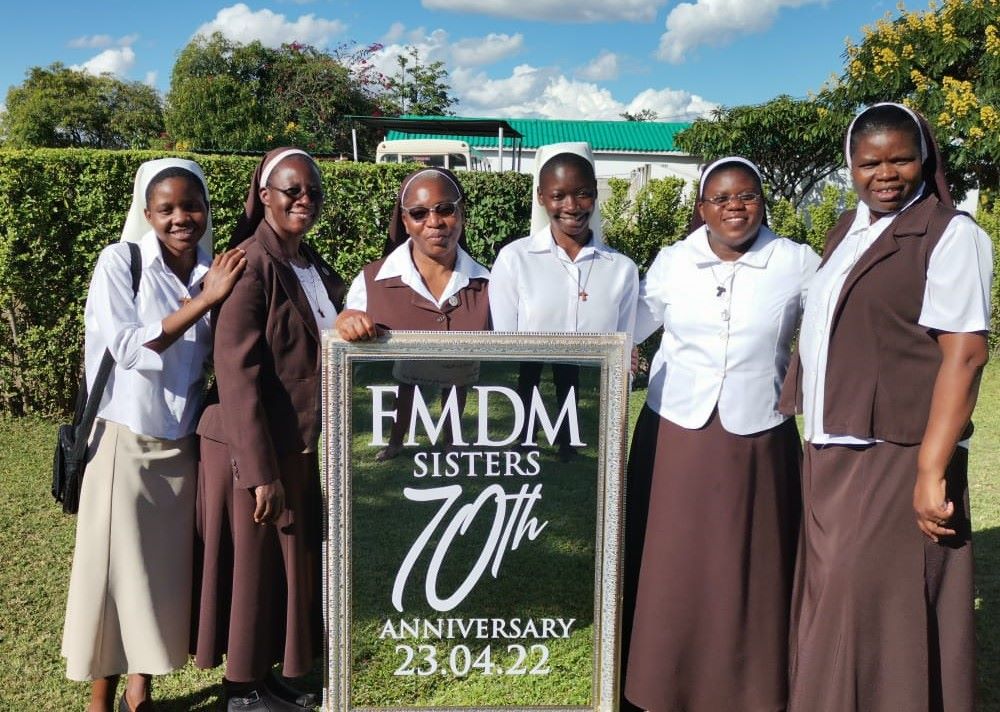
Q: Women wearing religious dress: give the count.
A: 6